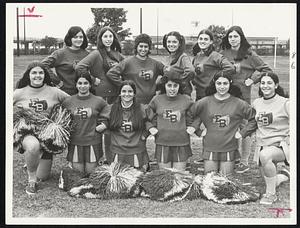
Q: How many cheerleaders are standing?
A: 6